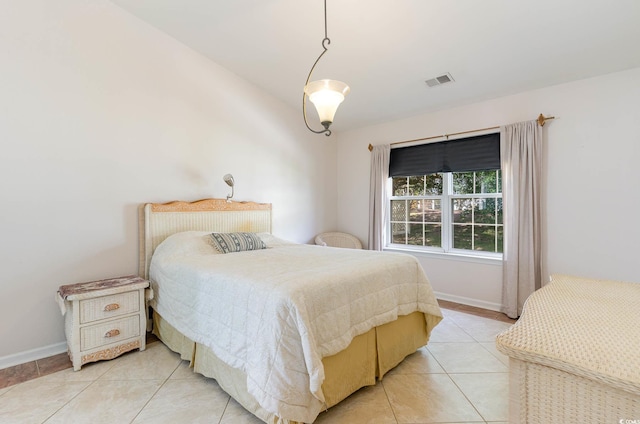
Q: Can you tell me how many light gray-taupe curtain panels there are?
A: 2